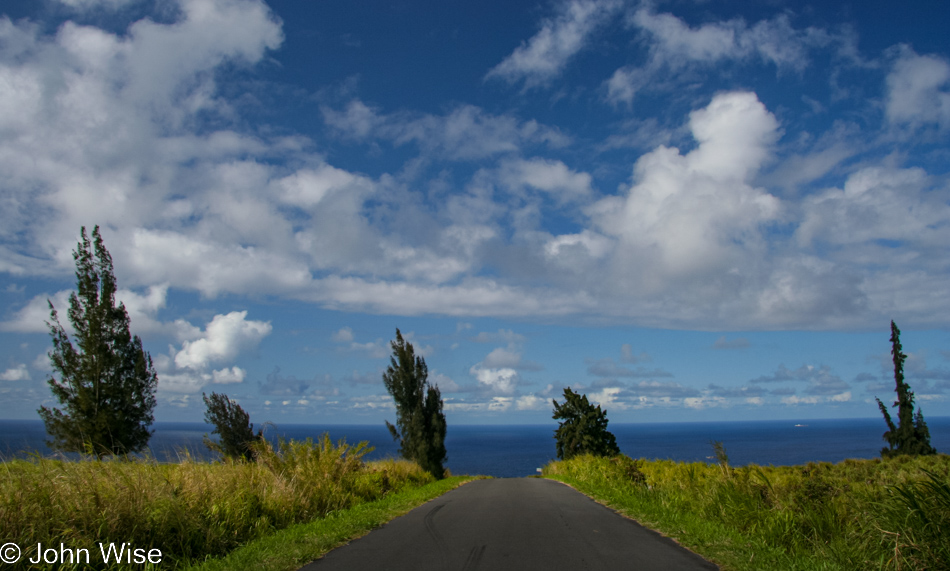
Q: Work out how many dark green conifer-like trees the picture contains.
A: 5